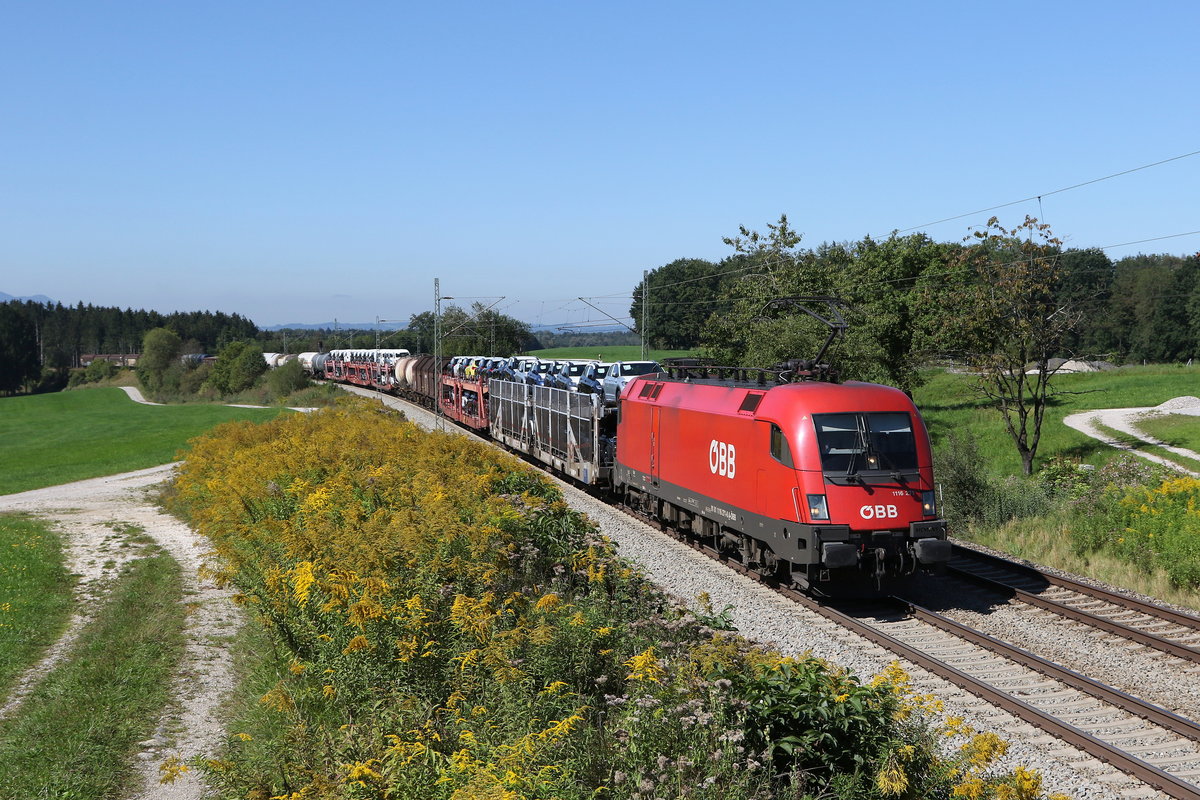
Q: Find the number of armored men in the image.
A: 0